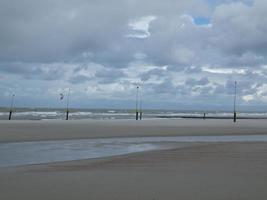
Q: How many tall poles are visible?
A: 5